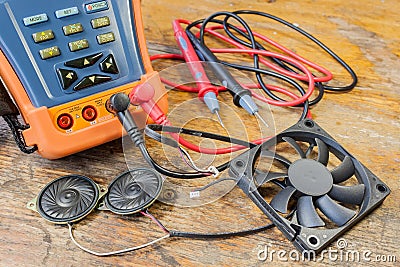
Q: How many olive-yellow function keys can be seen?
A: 6